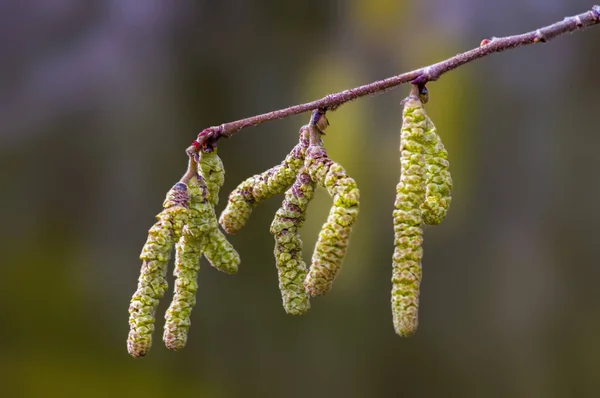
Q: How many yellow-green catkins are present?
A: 8